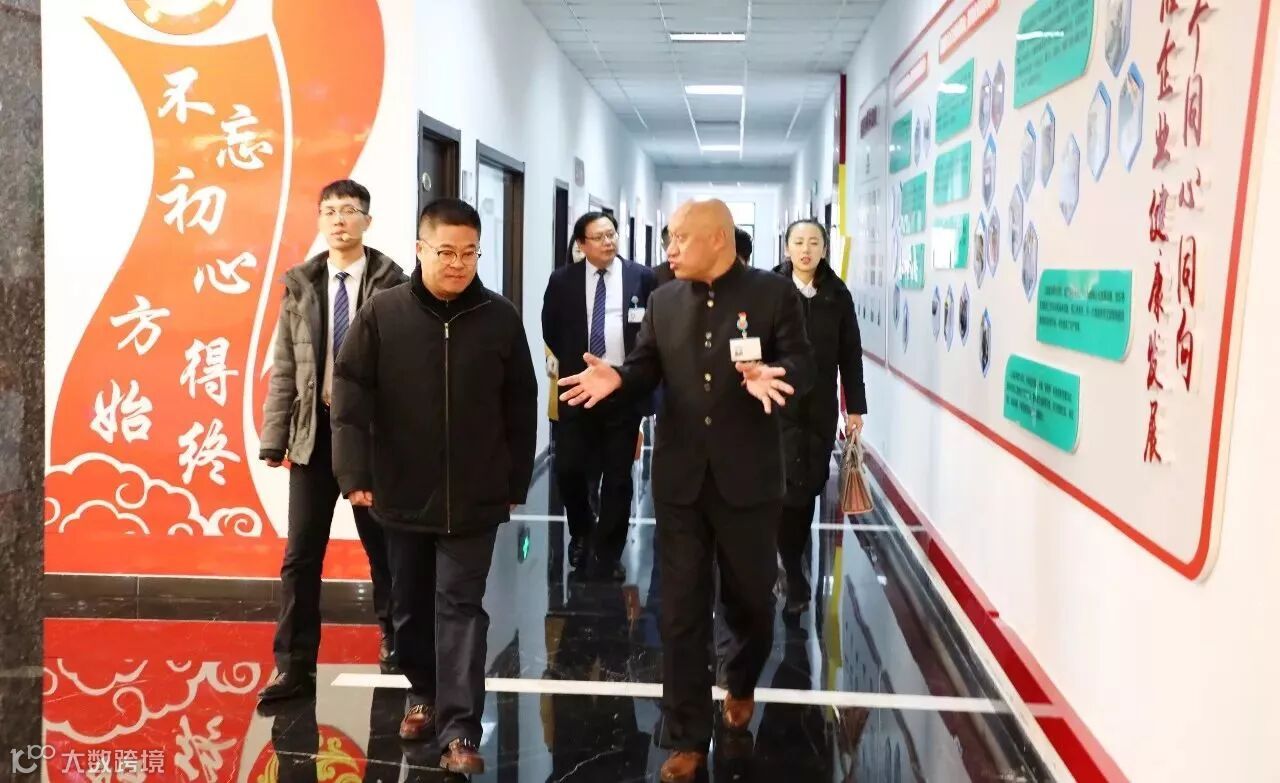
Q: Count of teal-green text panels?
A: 9